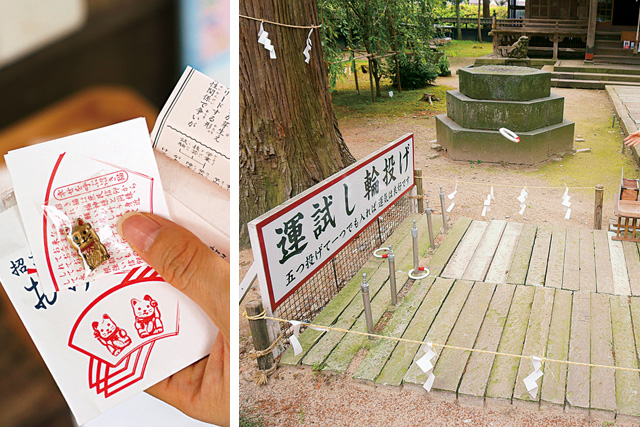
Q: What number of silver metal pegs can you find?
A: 5